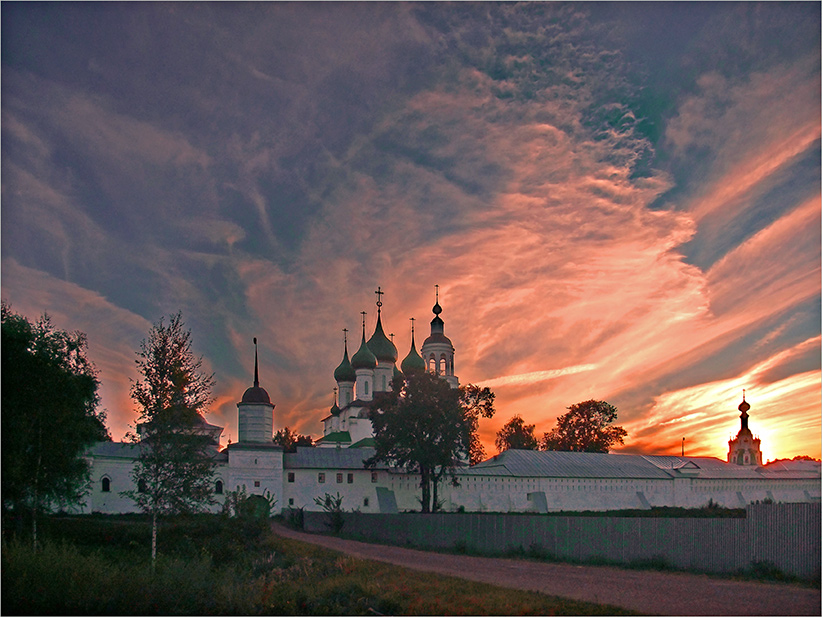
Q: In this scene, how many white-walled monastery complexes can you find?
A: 1